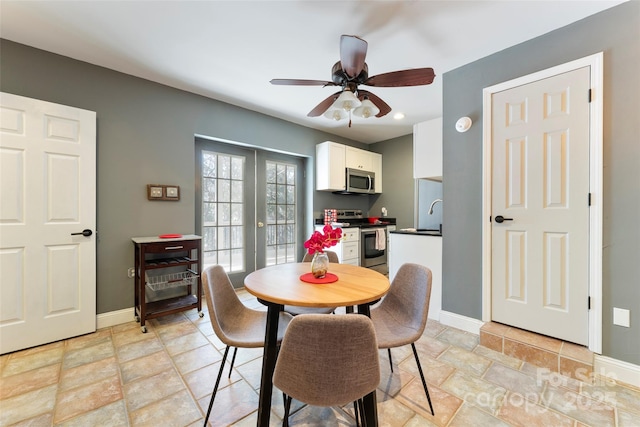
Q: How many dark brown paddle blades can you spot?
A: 5